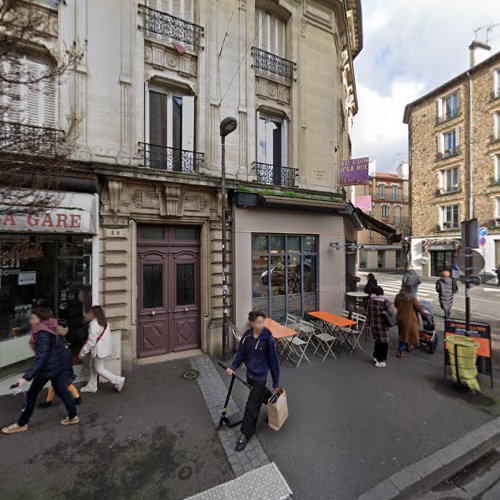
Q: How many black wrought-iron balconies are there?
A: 5